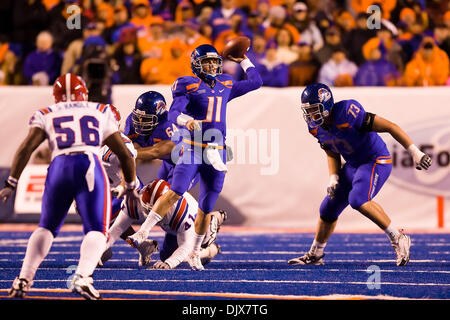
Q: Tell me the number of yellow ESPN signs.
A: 0